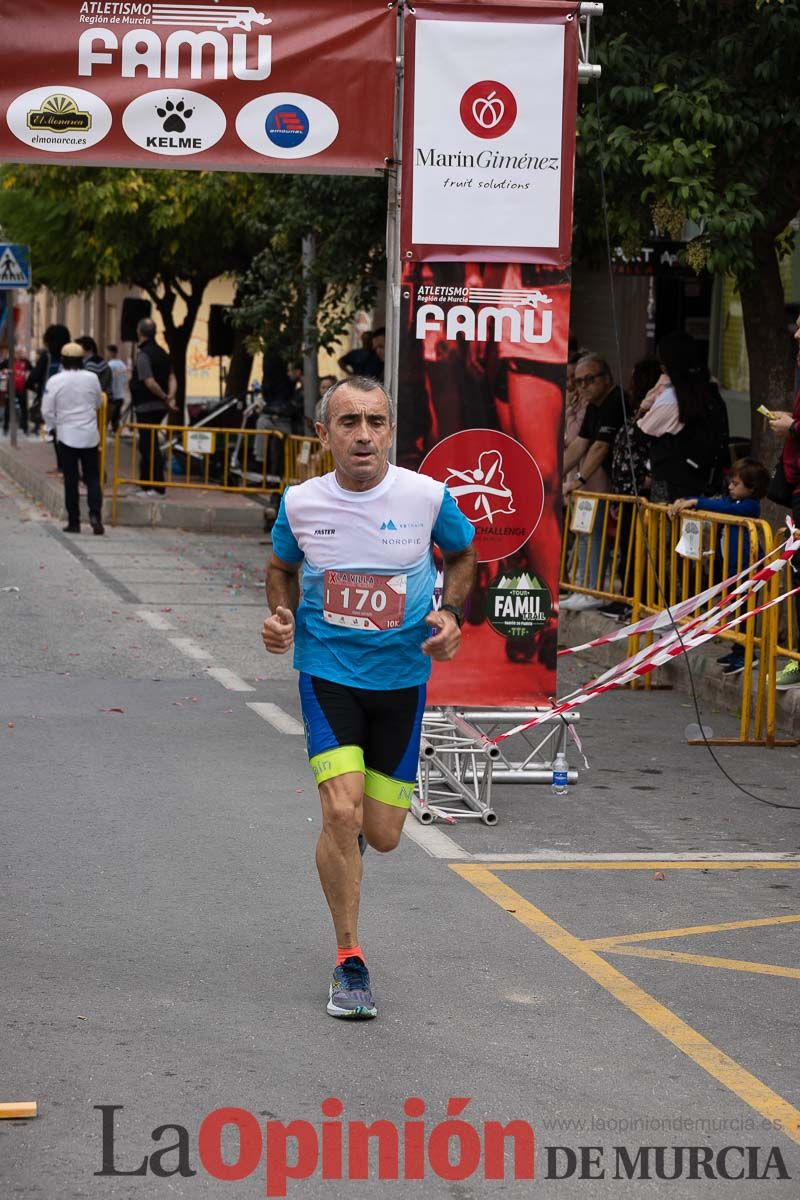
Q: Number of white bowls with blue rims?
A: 0